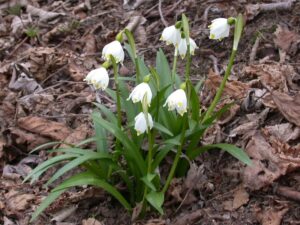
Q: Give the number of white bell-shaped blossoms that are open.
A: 8